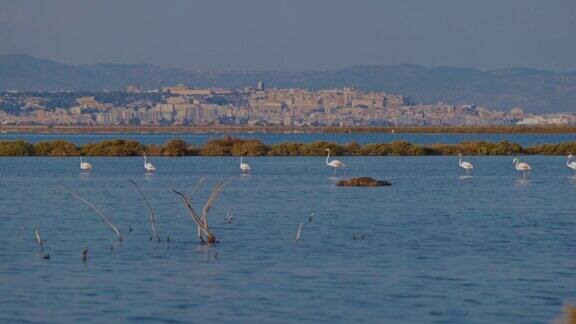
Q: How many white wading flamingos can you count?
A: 7